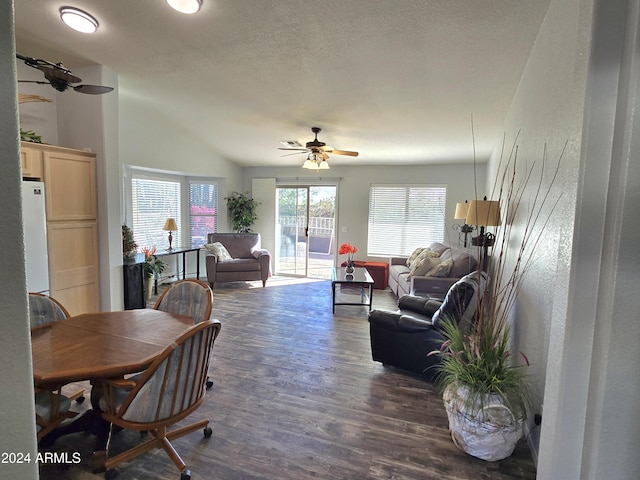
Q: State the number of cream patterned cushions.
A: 5